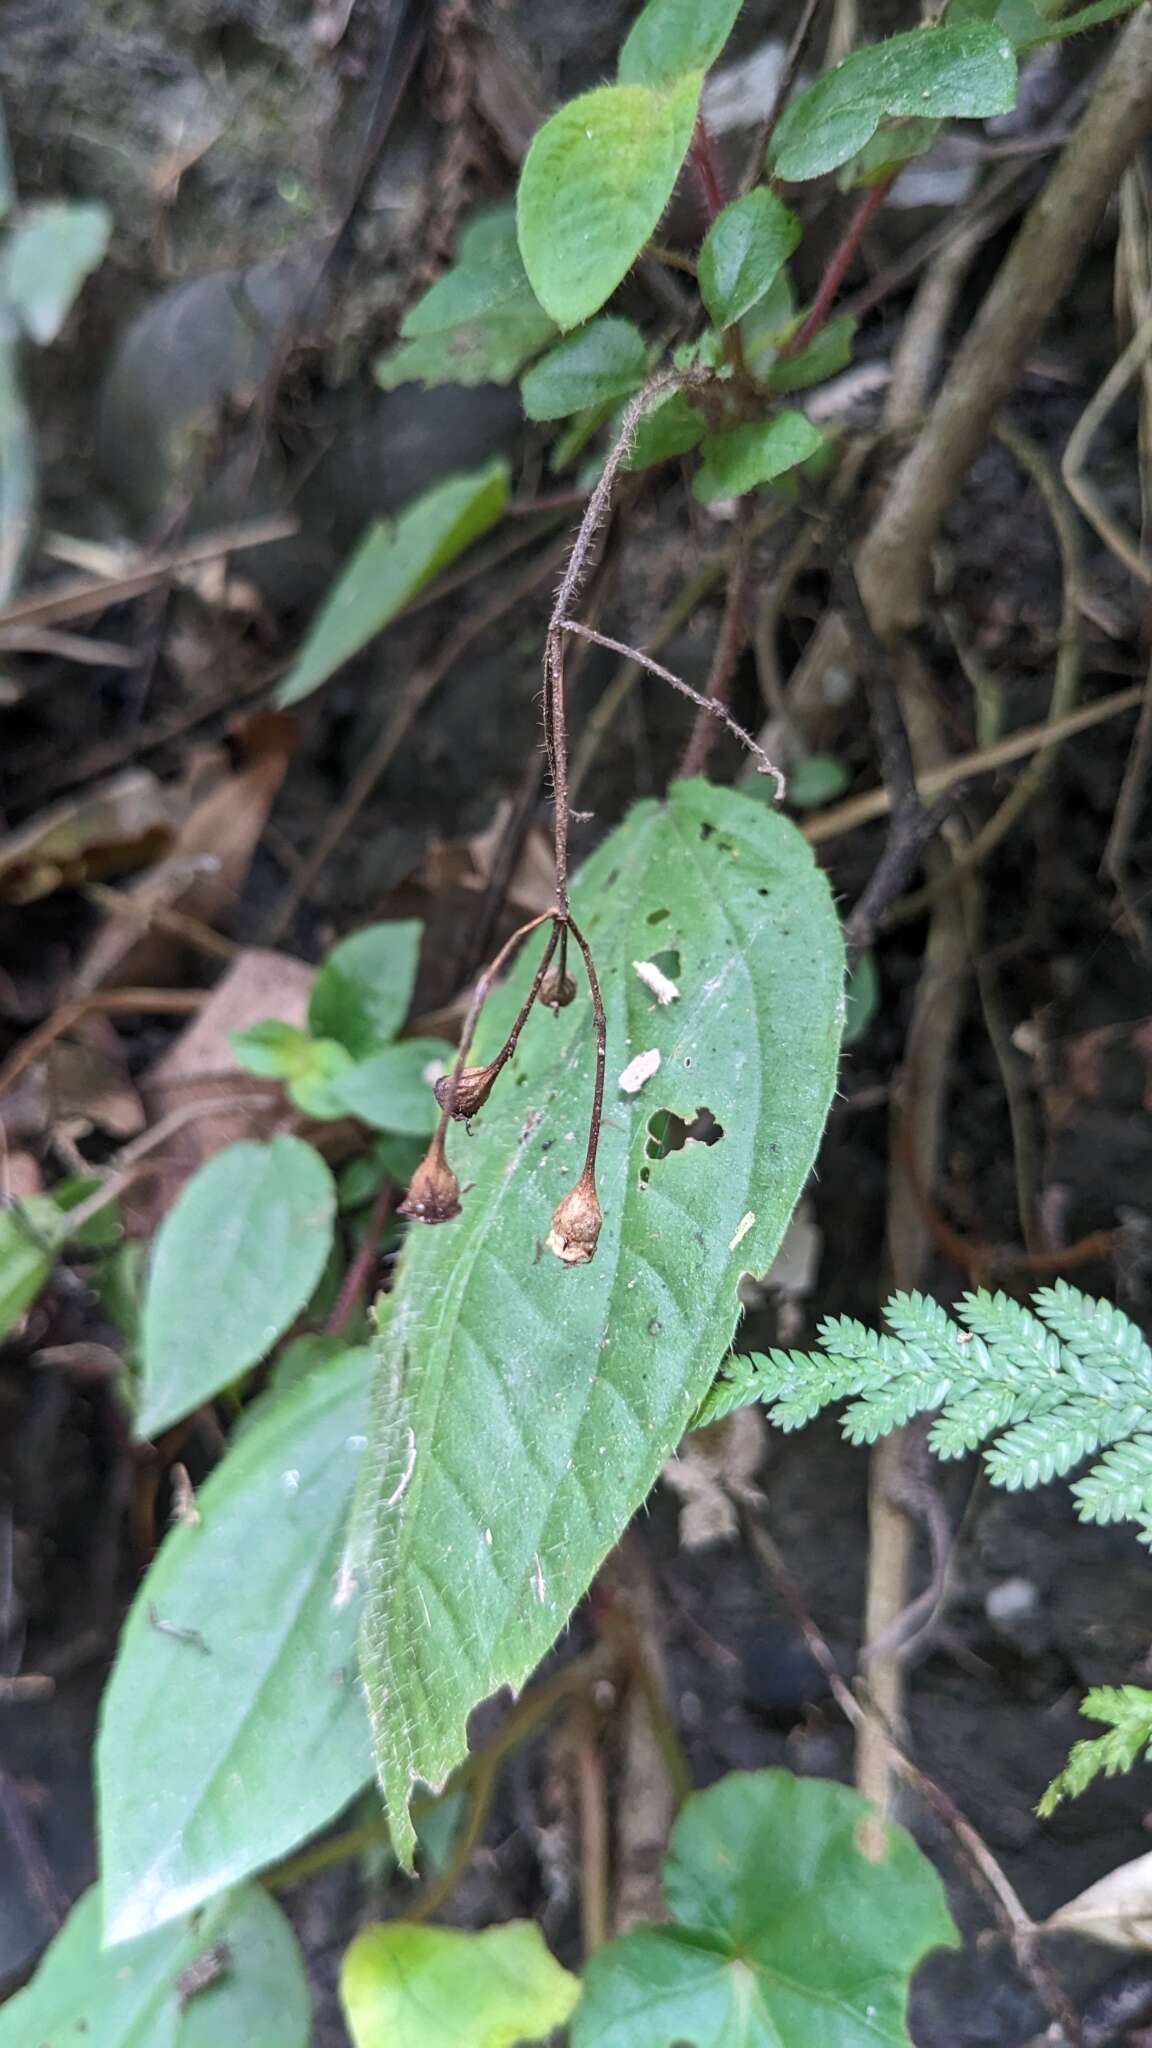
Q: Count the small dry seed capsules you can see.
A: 4